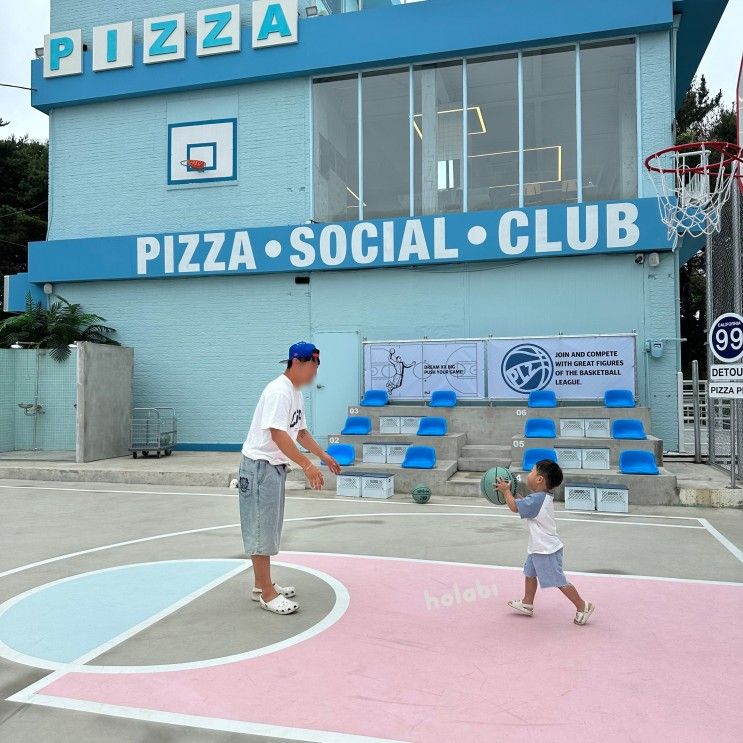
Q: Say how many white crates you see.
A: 12